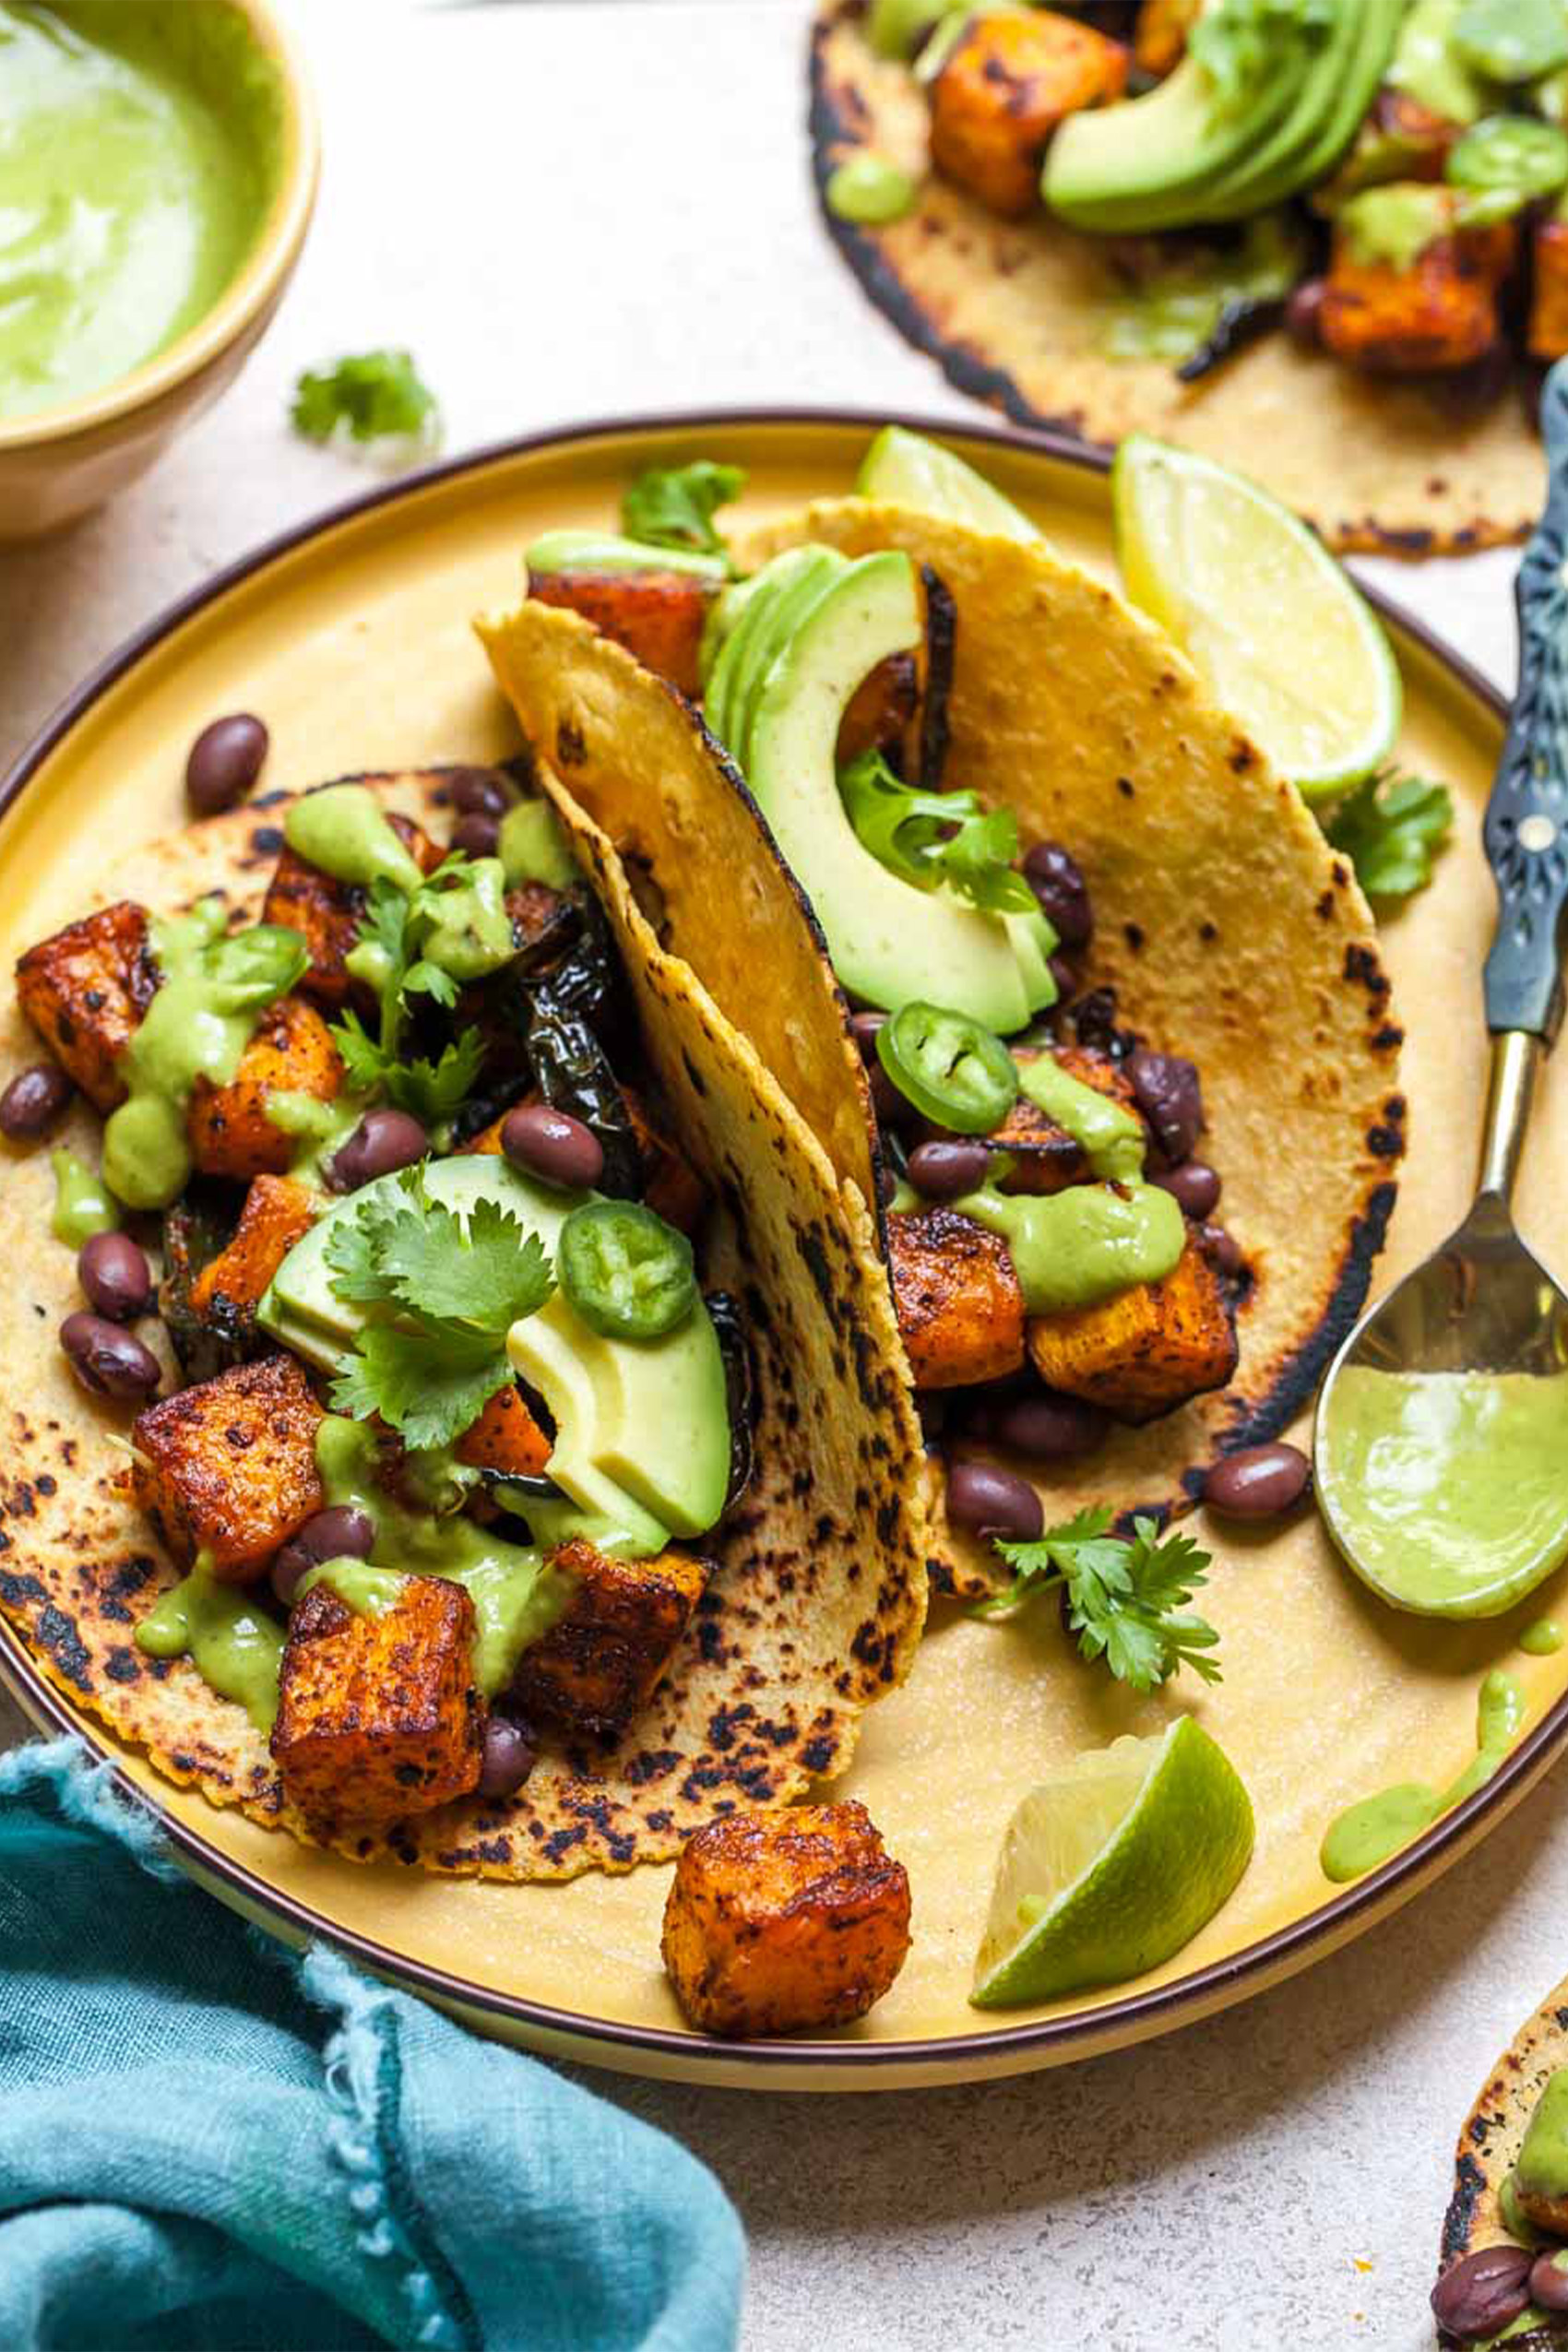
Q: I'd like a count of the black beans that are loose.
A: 2